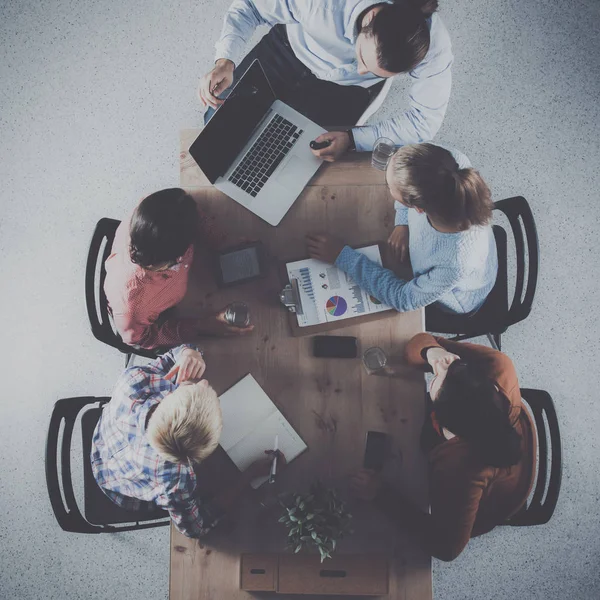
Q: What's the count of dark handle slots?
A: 2